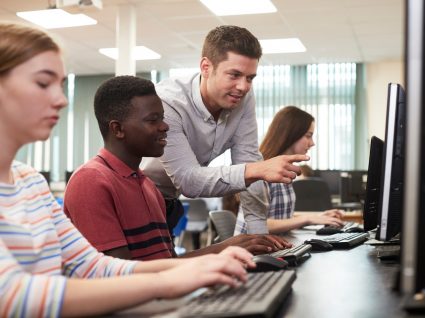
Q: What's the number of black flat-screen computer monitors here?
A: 3